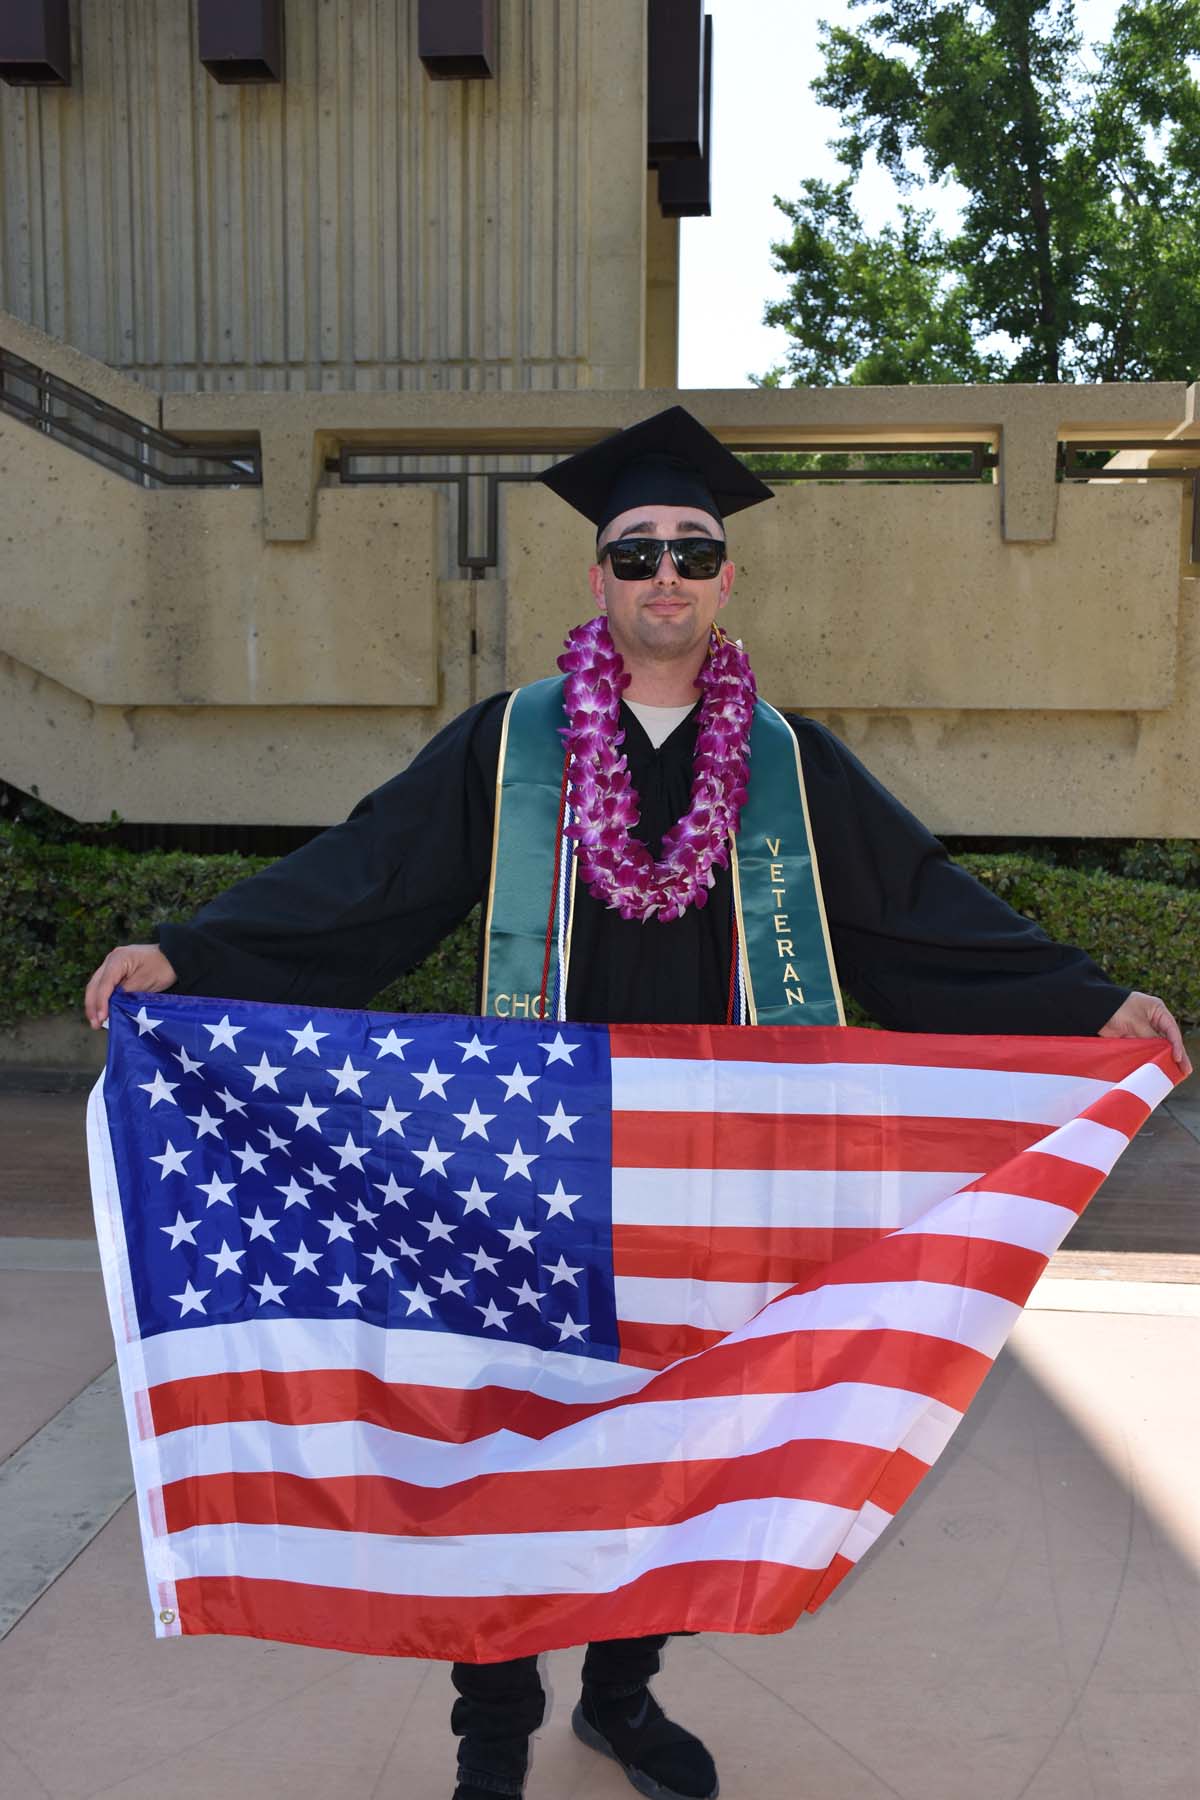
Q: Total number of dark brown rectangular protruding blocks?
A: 5